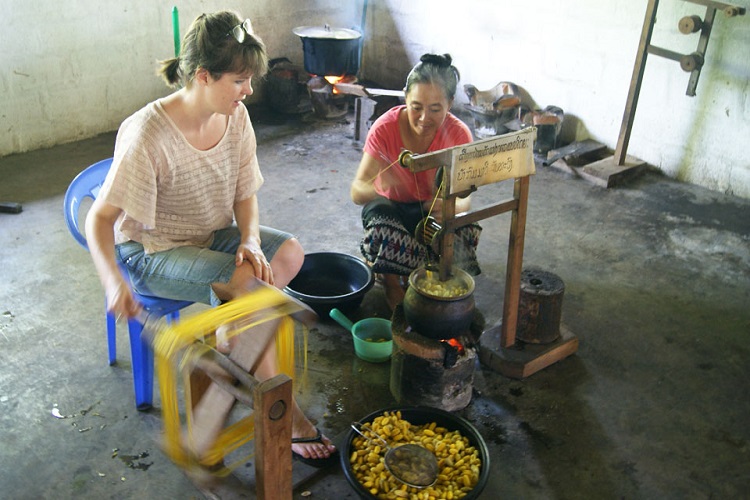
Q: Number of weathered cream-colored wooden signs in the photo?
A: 1